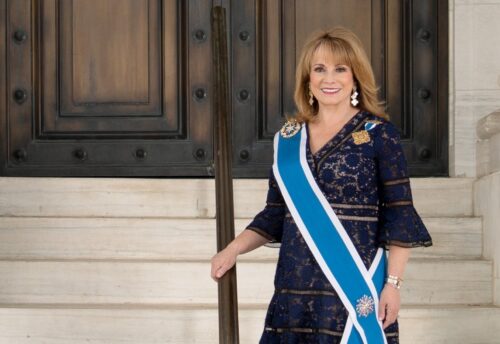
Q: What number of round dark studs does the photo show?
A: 14